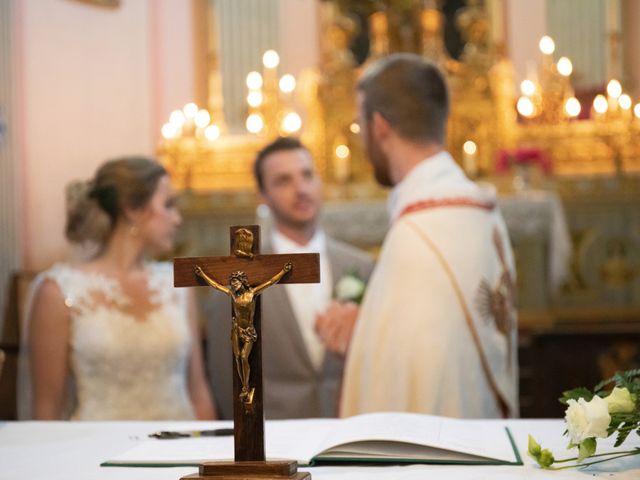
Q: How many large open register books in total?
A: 1